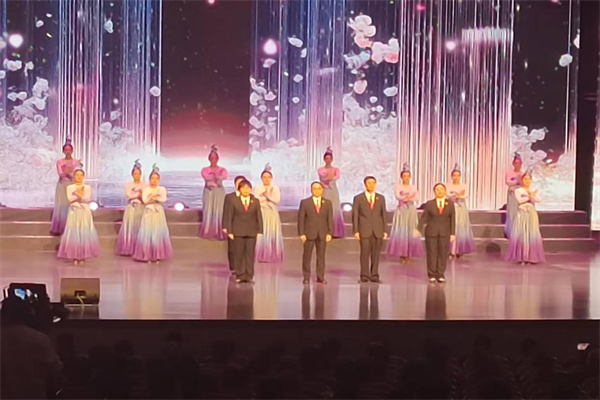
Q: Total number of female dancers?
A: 11